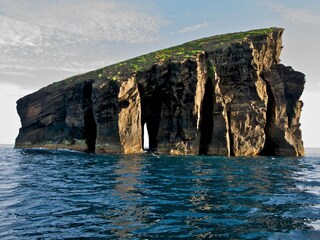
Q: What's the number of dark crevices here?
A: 4